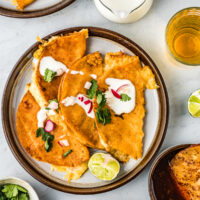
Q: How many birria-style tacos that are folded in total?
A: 4